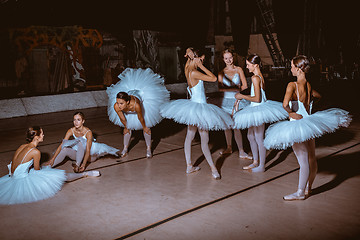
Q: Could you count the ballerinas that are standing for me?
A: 5